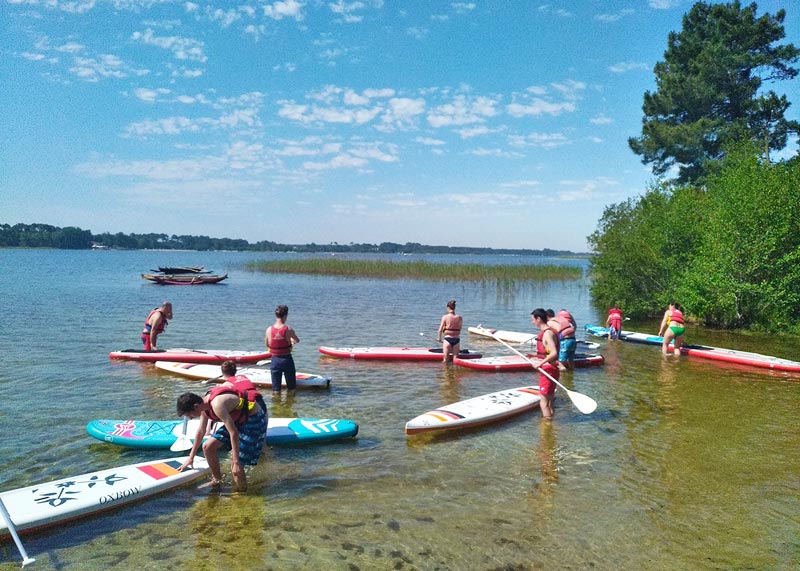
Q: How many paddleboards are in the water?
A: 10